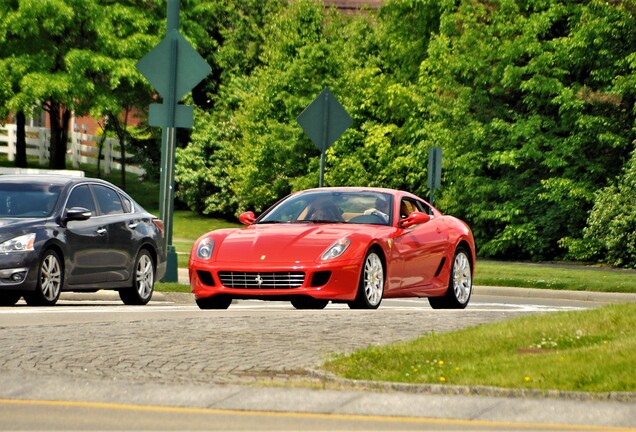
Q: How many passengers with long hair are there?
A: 1